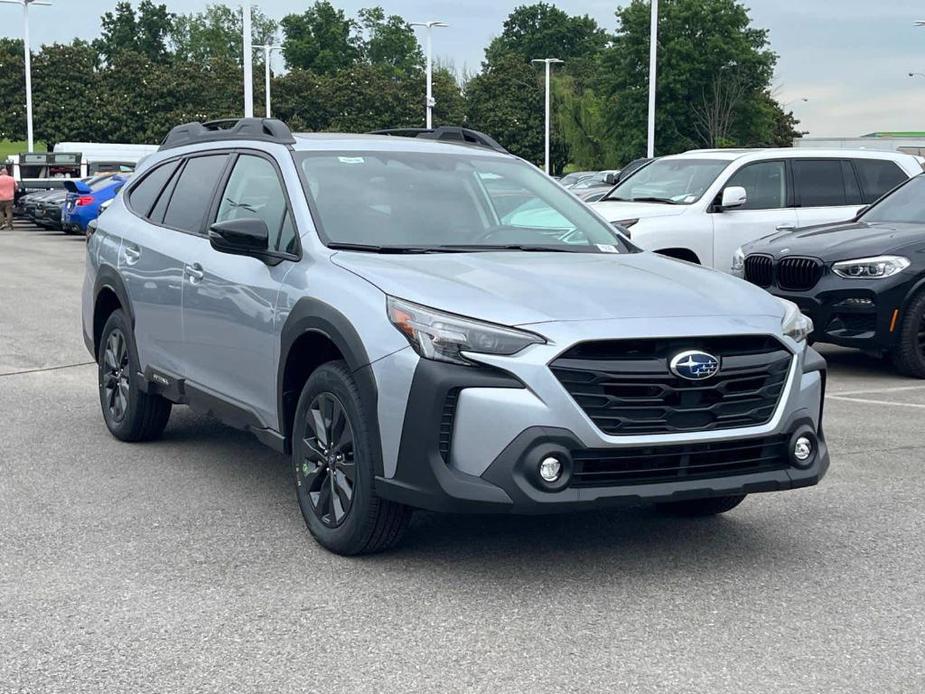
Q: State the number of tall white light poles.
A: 6